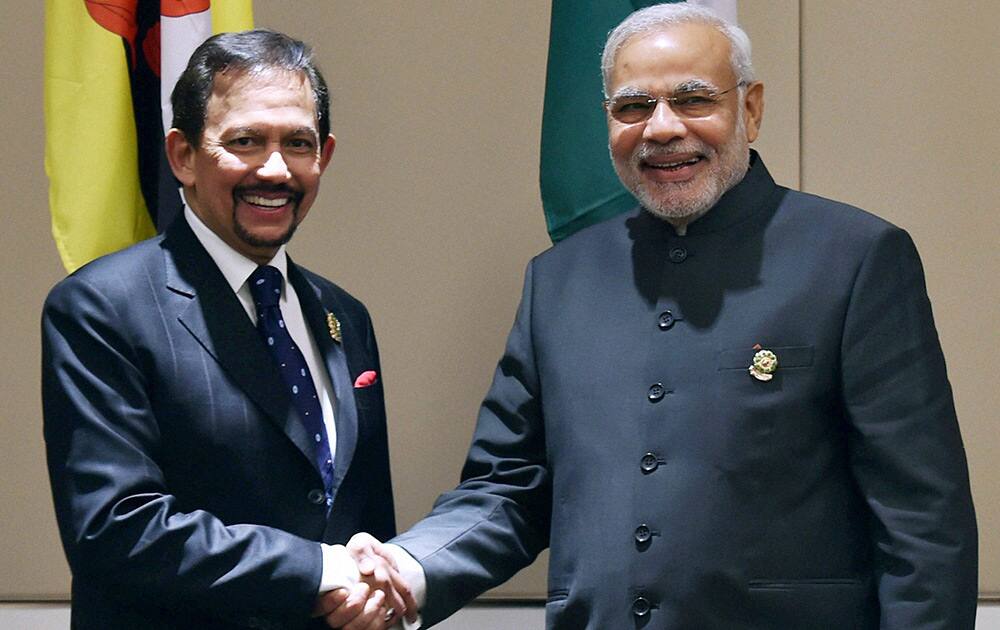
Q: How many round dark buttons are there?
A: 7